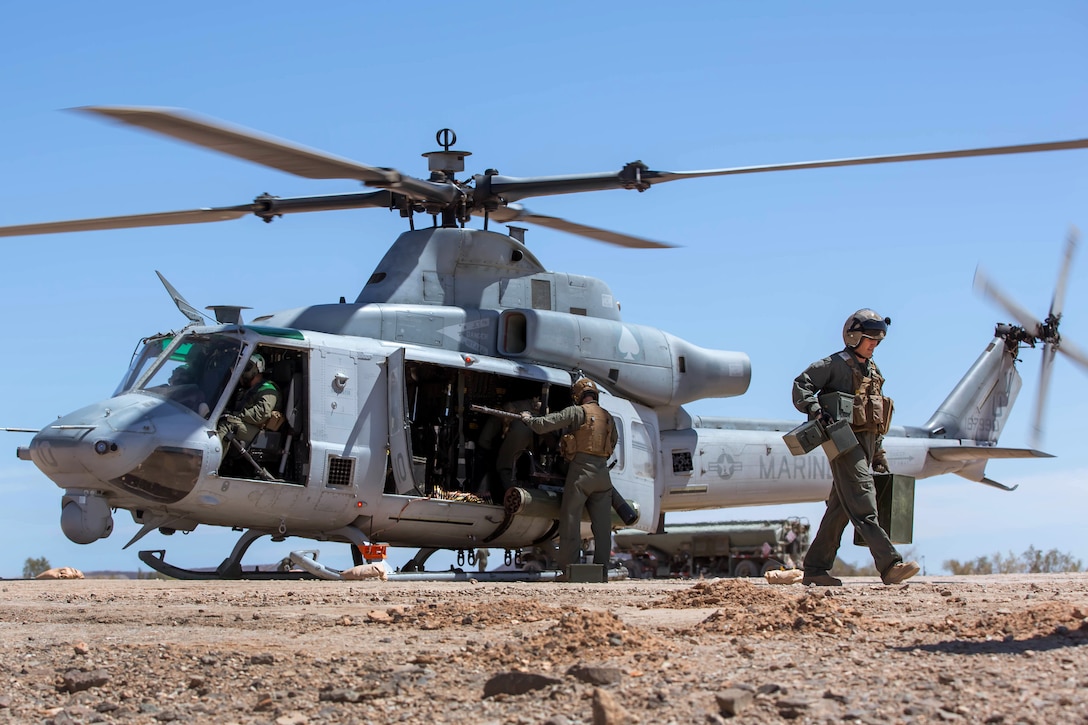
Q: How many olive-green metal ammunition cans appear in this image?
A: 5